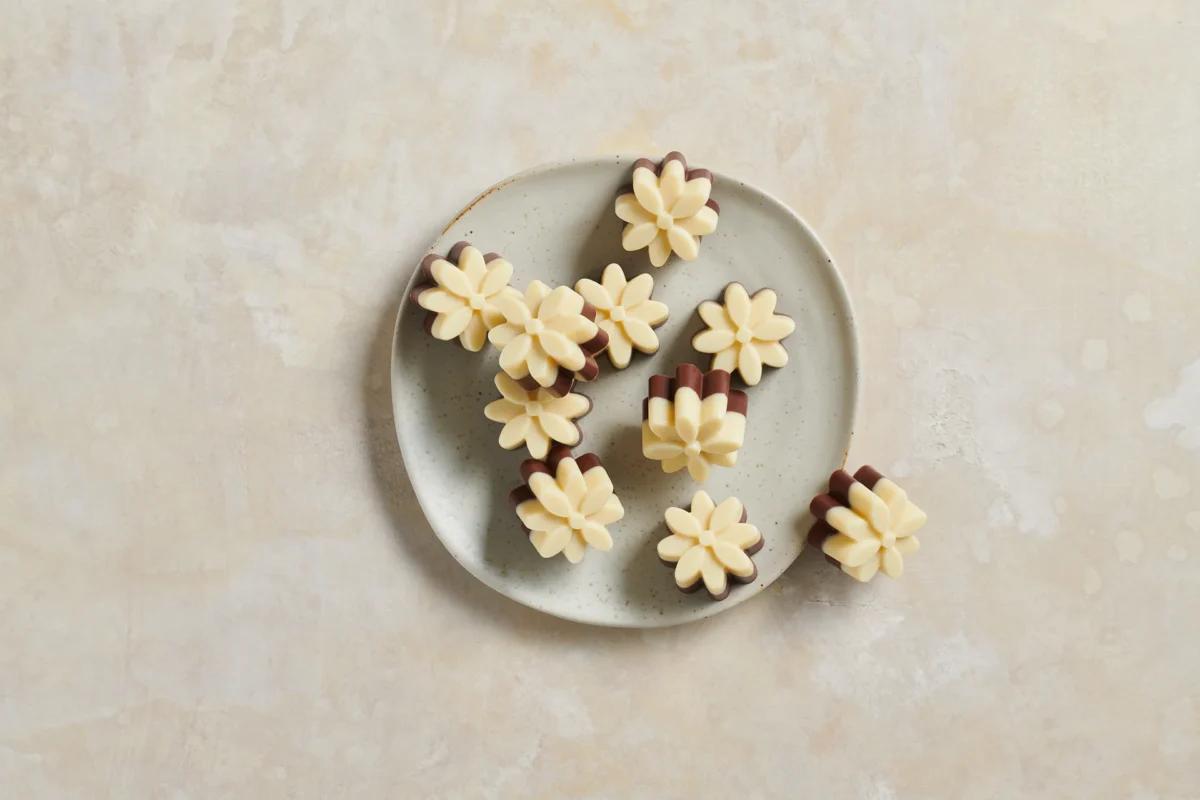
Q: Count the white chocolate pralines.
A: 10